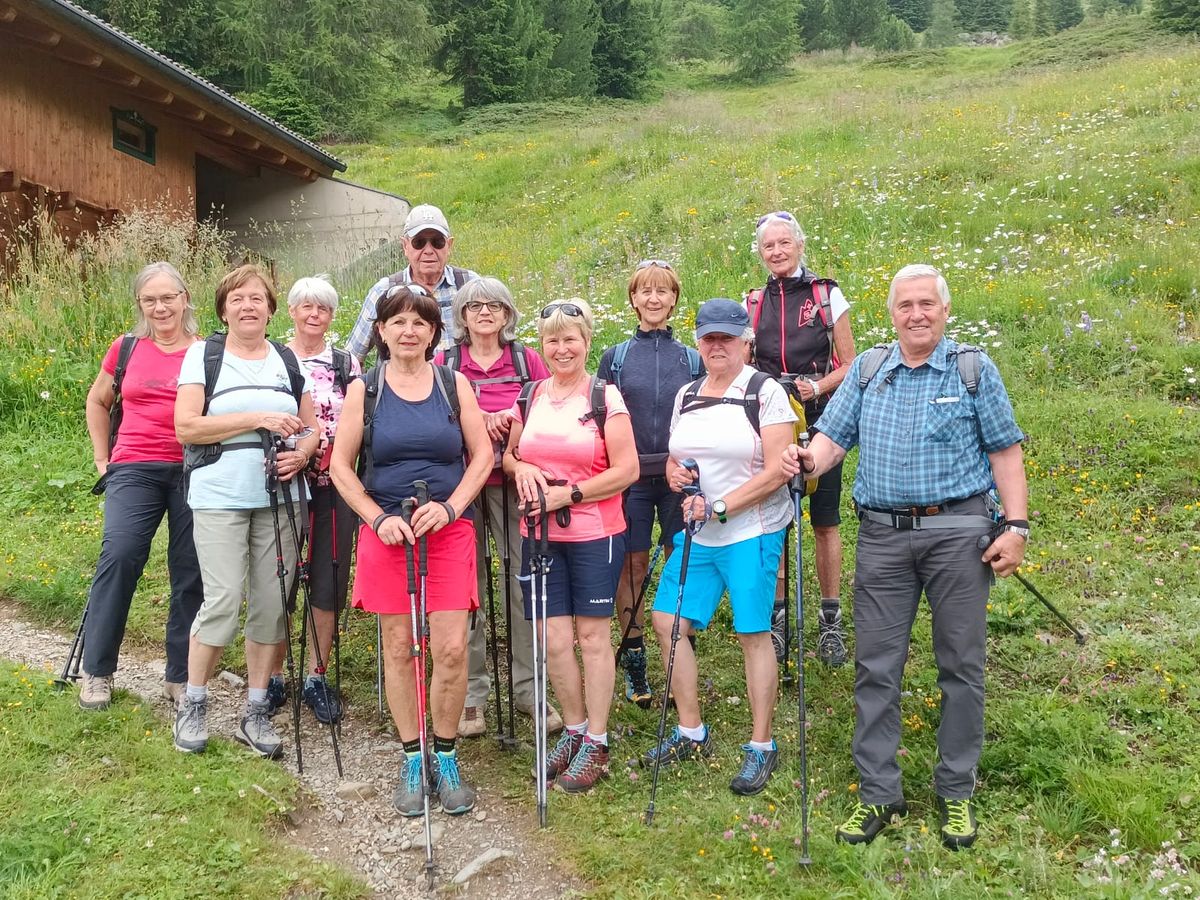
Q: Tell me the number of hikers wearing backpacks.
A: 11